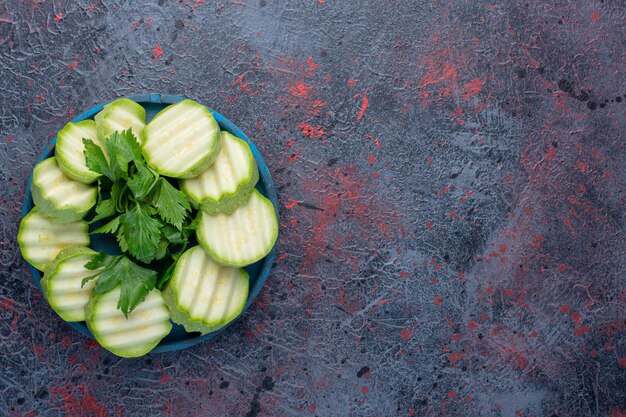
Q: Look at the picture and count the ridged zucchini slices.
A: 10